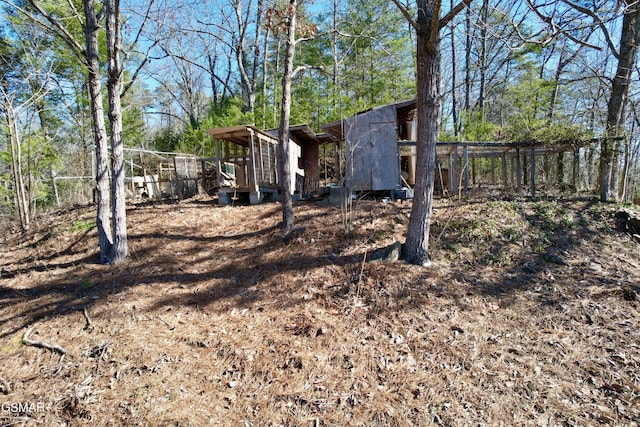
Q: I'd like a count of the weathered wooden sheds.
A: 2